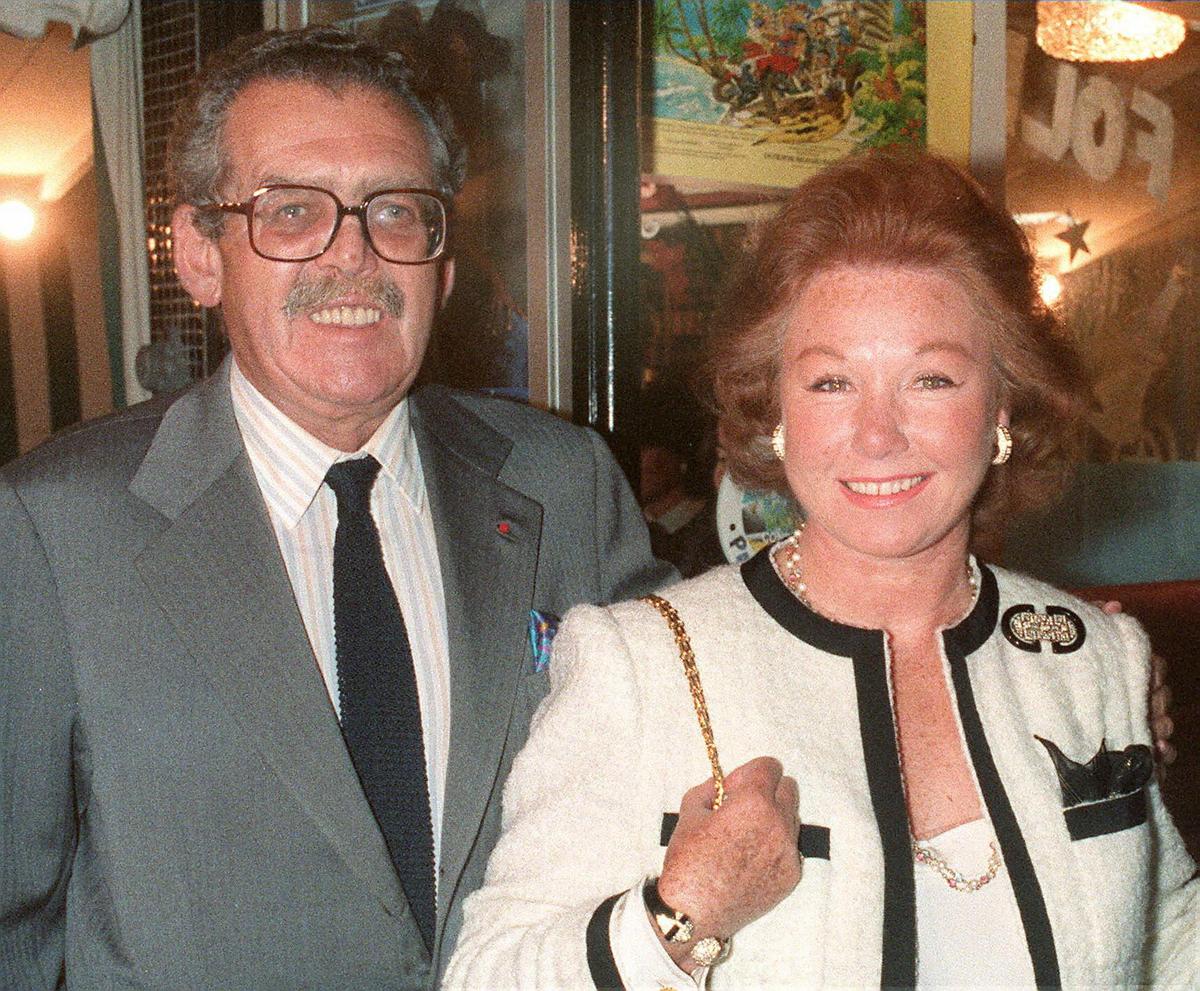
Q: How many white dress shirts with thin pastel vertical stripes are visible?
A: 1